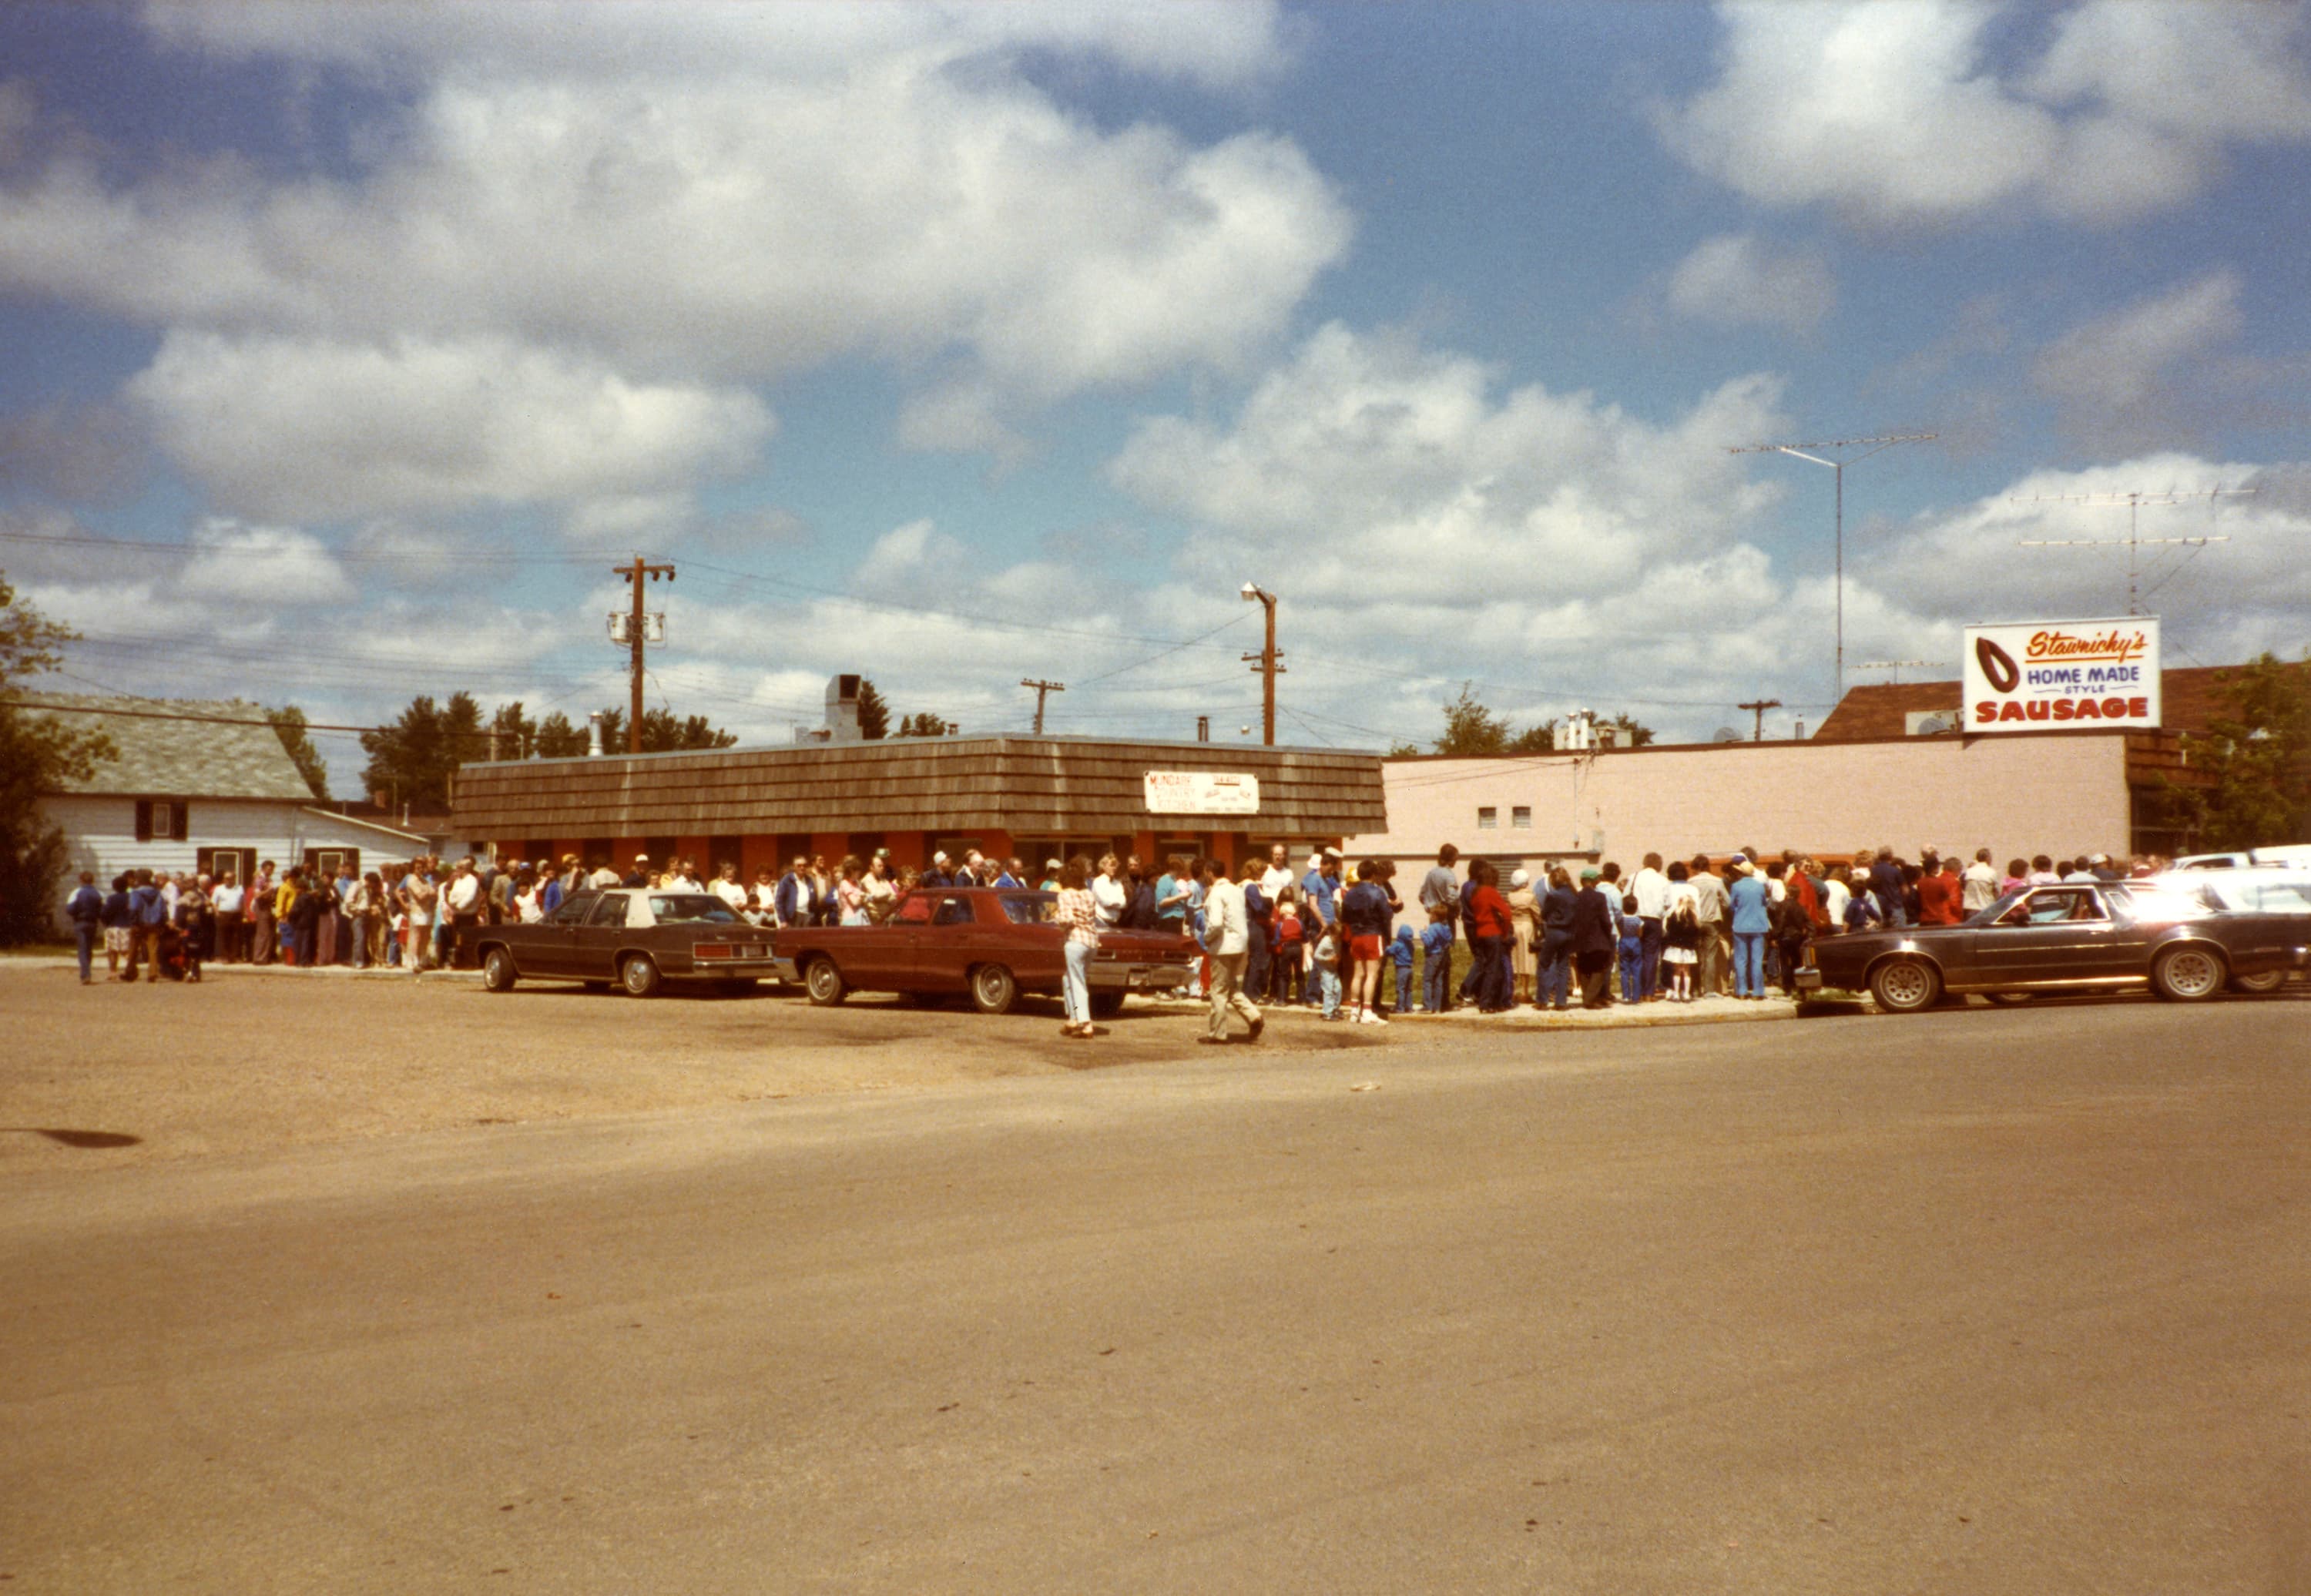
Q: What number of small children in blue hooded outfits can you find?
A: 2